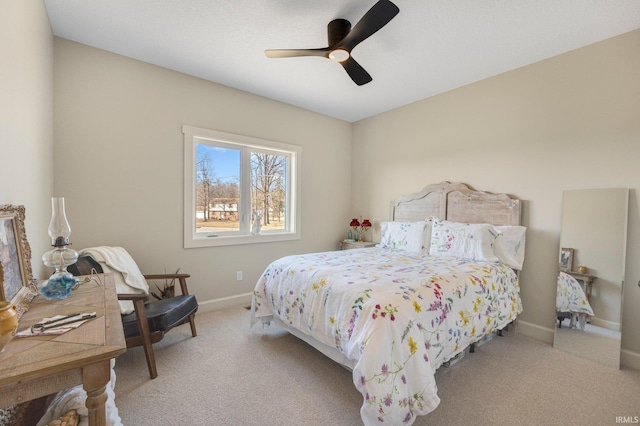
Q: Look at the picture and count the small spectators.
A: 0